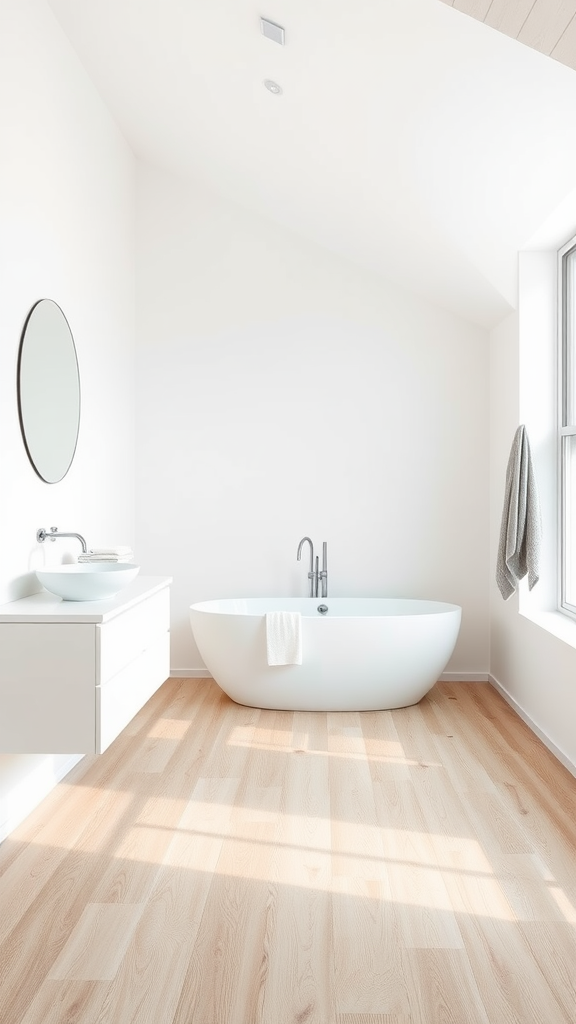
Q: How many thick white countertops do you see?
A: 1